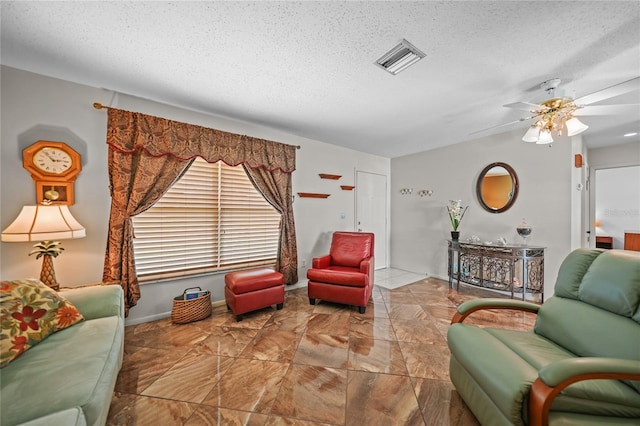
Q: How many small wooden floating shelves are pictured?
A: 3